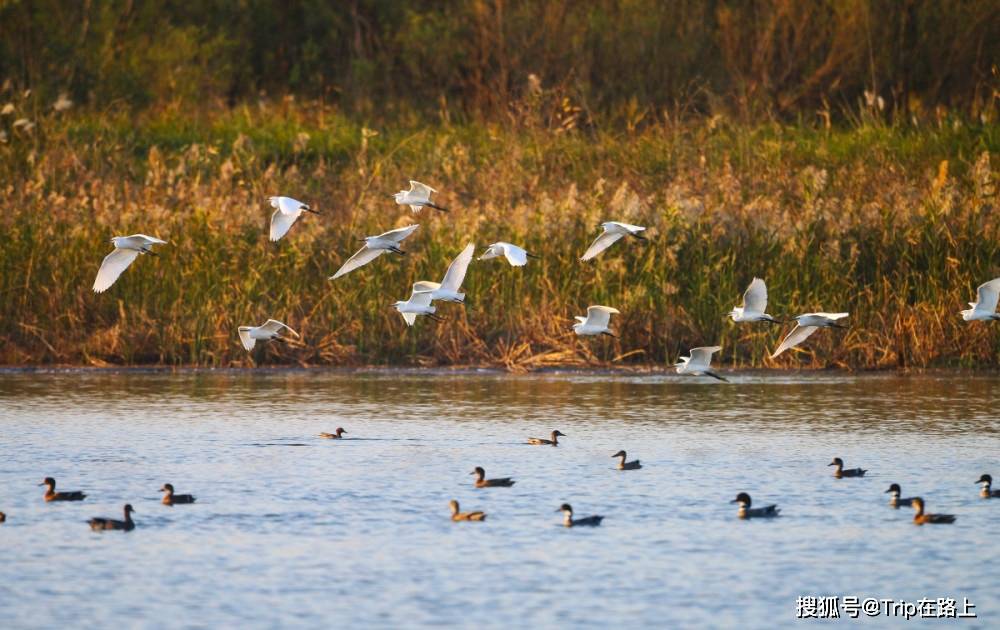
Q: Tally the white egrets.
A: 14